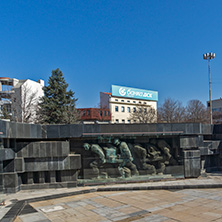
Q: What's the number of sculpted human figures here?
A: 4